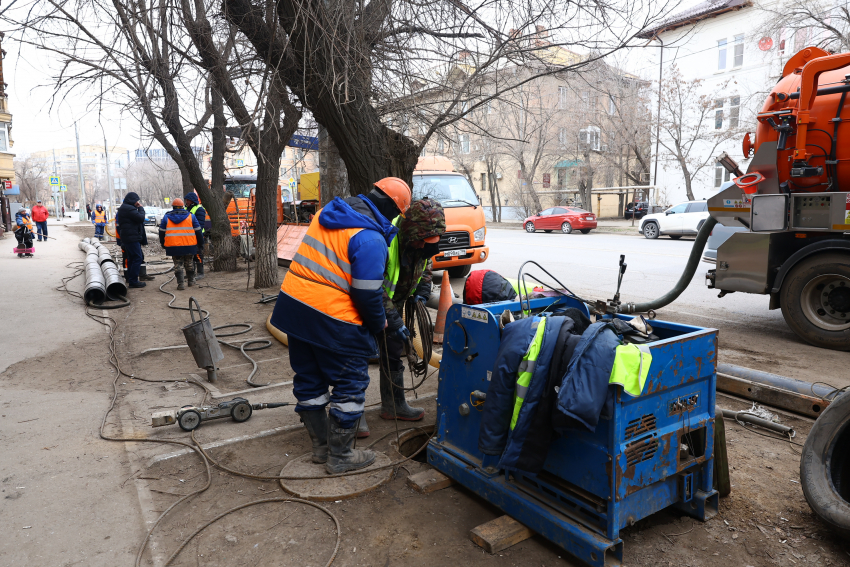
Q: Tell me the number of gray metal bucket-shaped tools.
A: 1